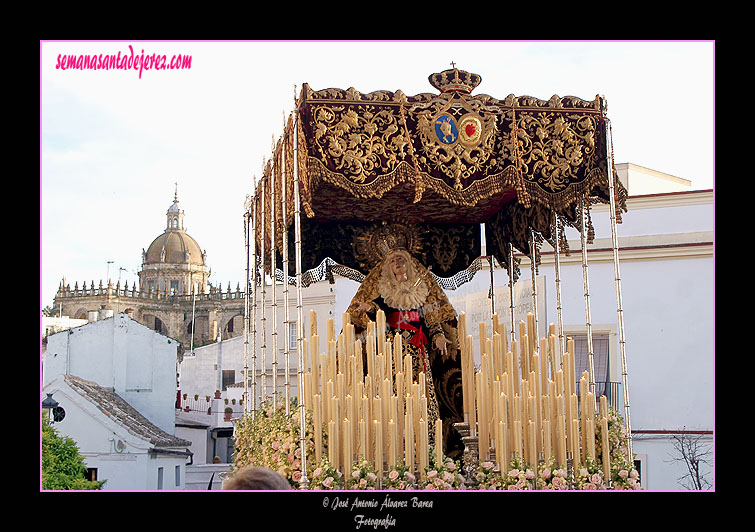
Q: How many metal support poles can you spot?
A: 12